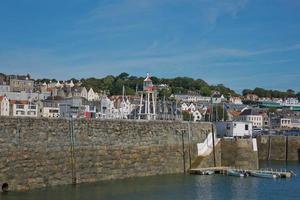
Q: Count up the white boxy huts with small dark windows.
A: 1